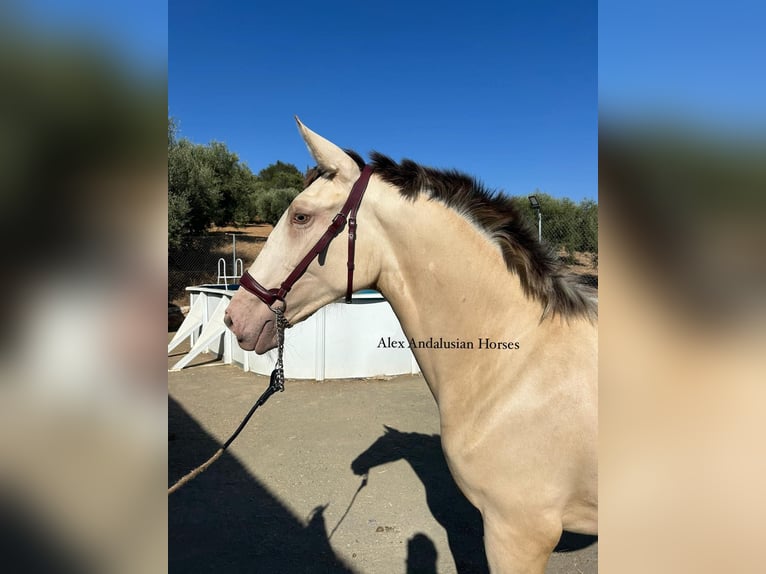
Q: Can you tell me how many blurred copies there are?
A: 2